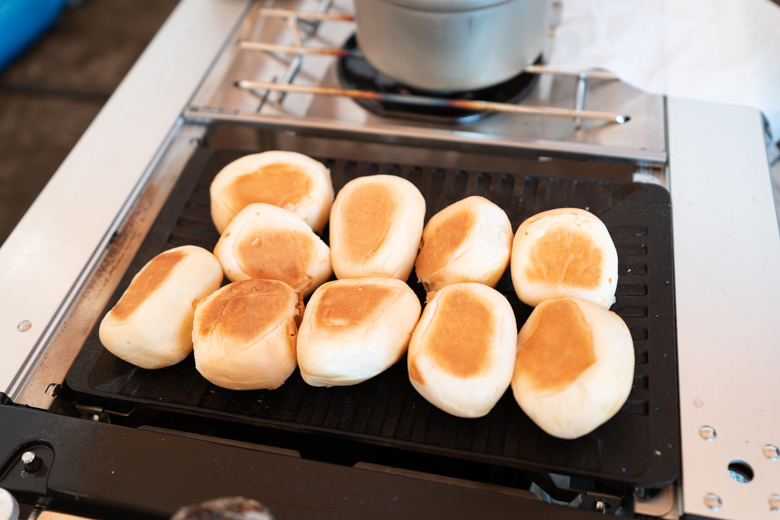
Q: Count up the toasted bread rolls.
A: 10